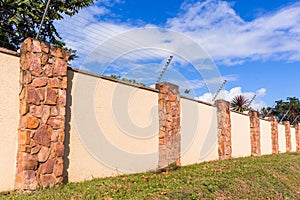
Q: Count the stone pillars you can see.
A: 7